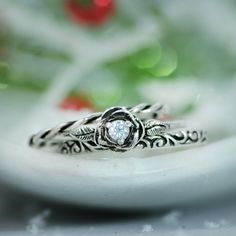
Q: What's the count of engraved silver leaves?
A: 2